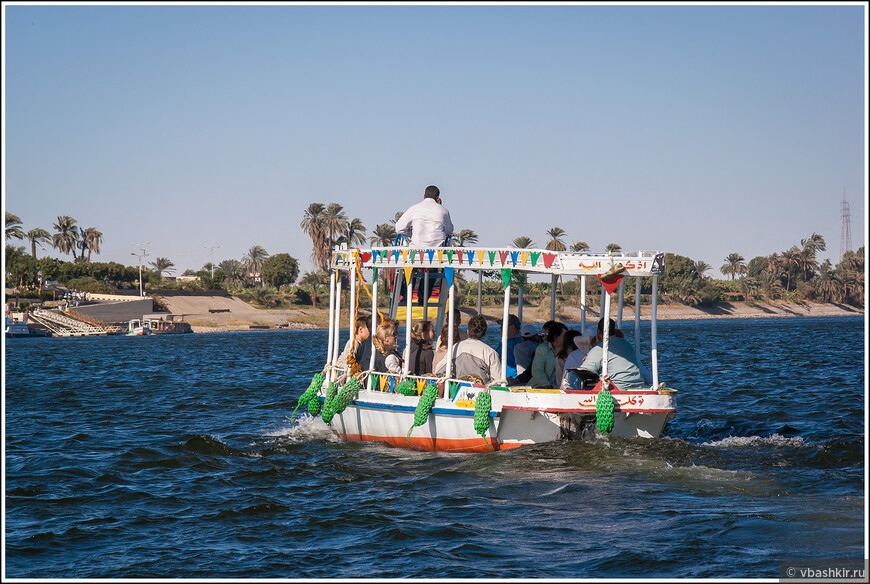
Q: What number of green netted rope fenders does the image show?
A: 8